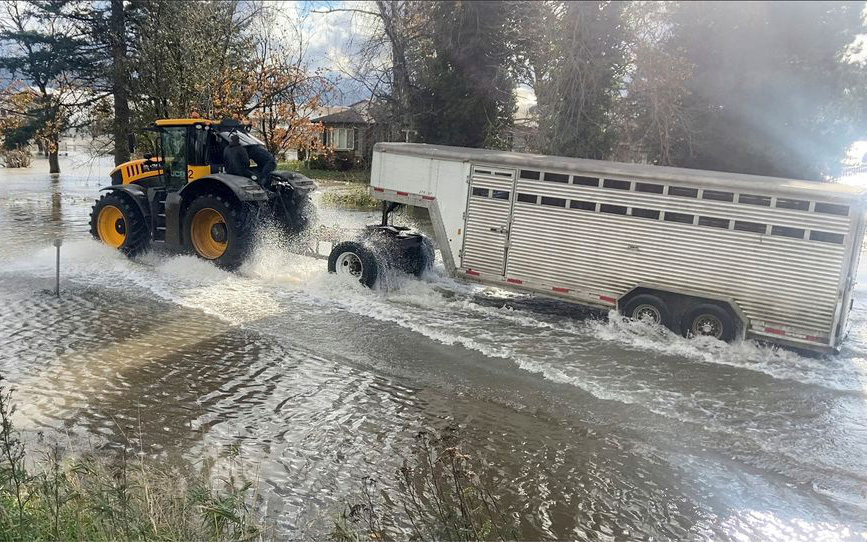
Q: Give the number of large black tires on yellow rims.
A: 2